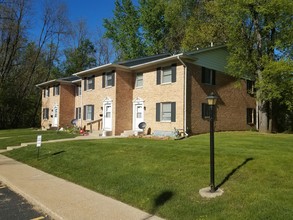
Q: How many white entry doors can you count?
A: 3